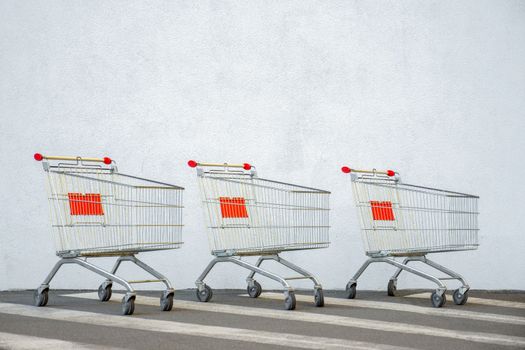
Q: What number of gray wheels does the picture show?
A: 12